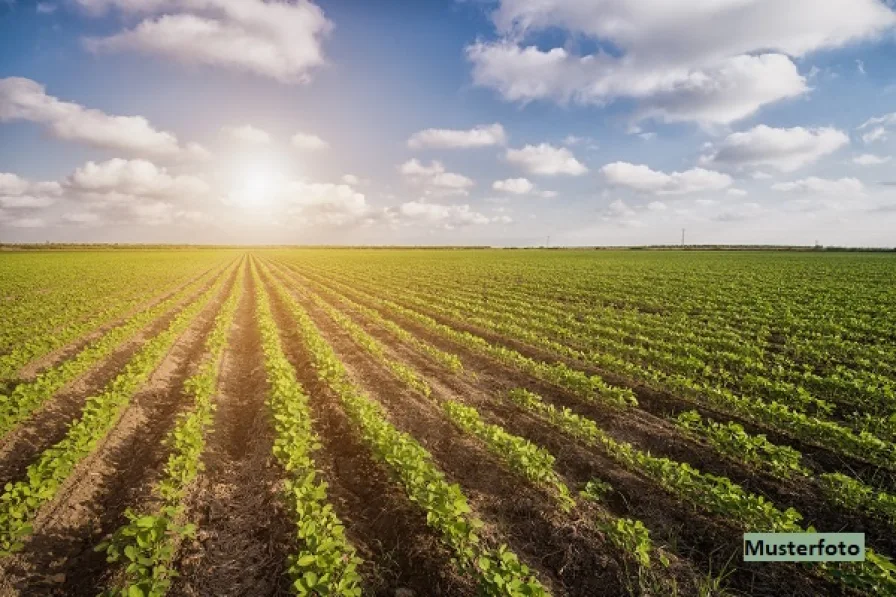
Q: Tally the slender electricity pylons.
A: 2